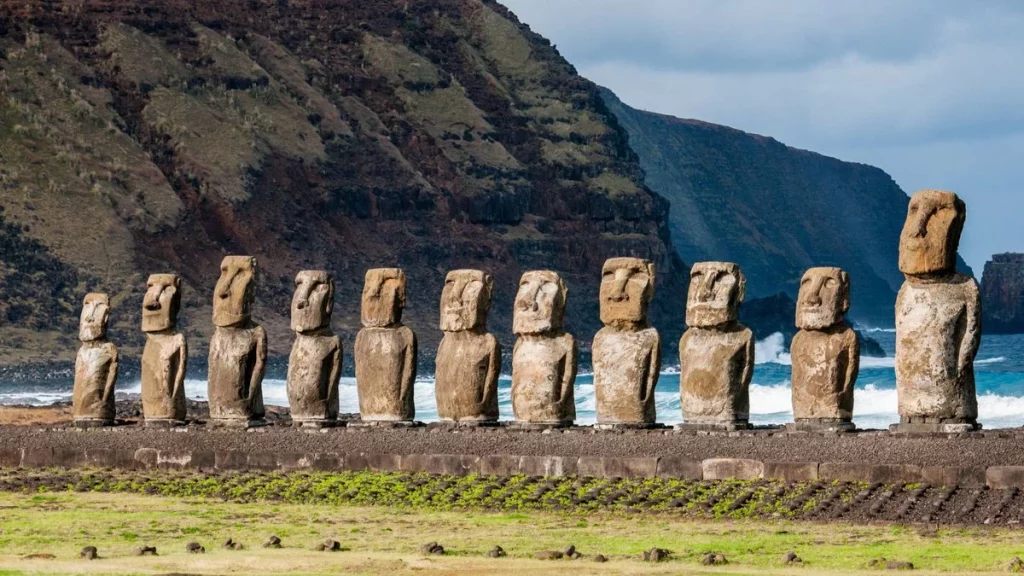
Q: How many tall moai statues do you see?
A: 11